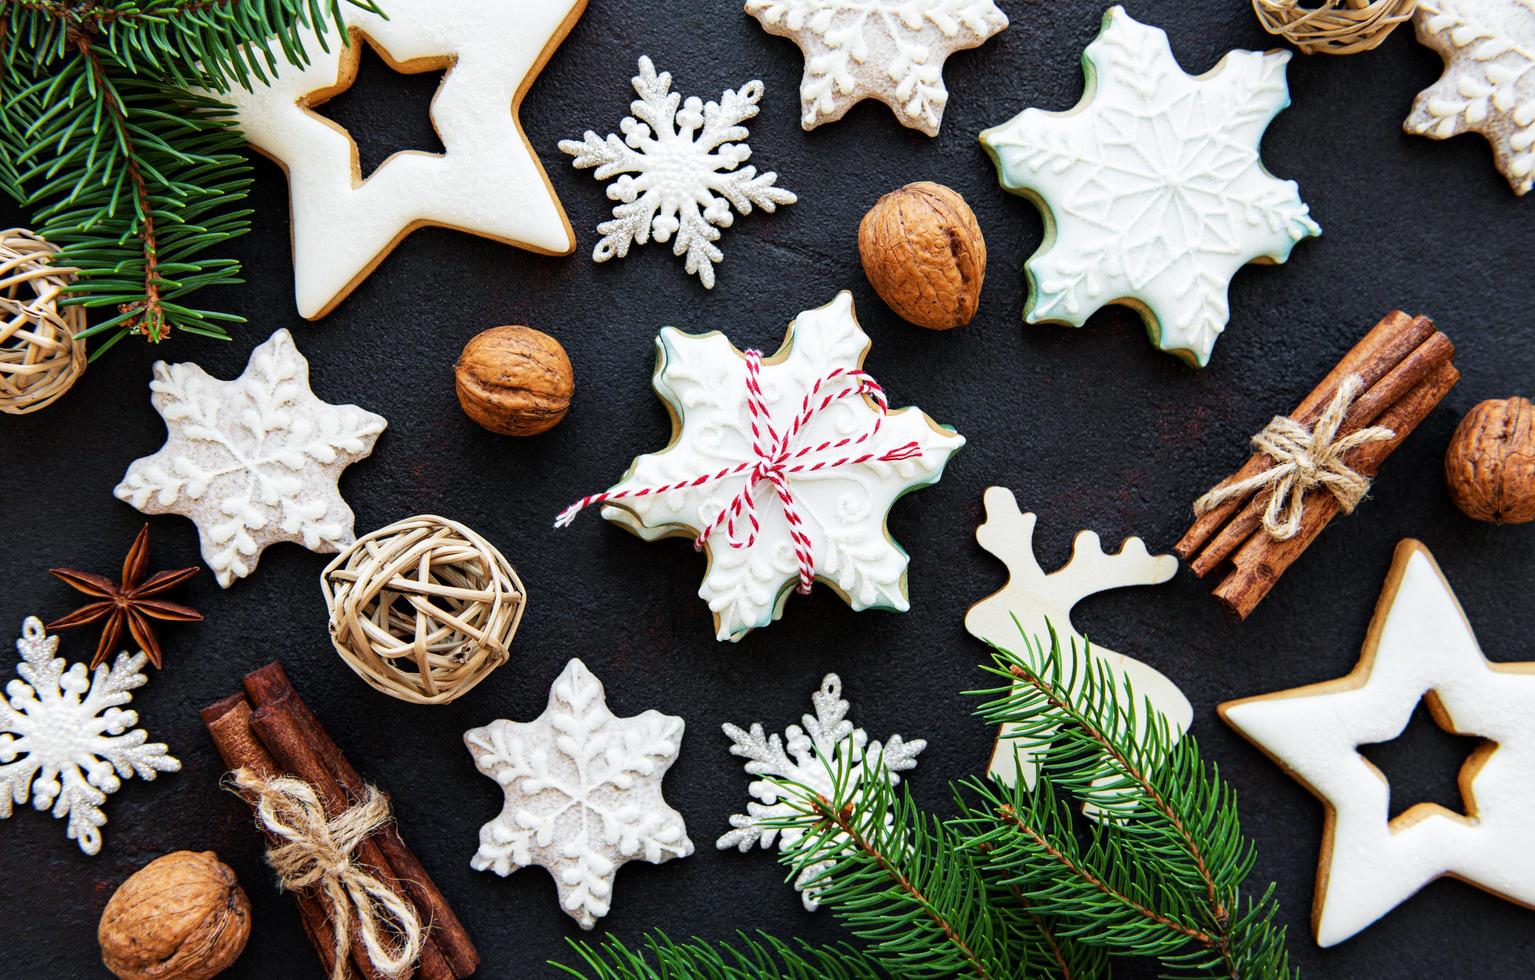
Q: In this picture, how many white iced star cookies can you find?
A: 2